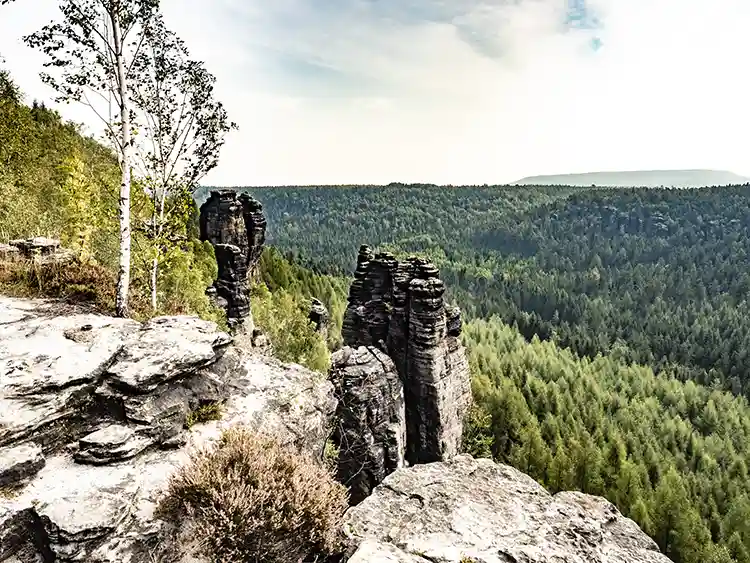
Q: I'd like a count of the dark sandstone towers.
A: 2